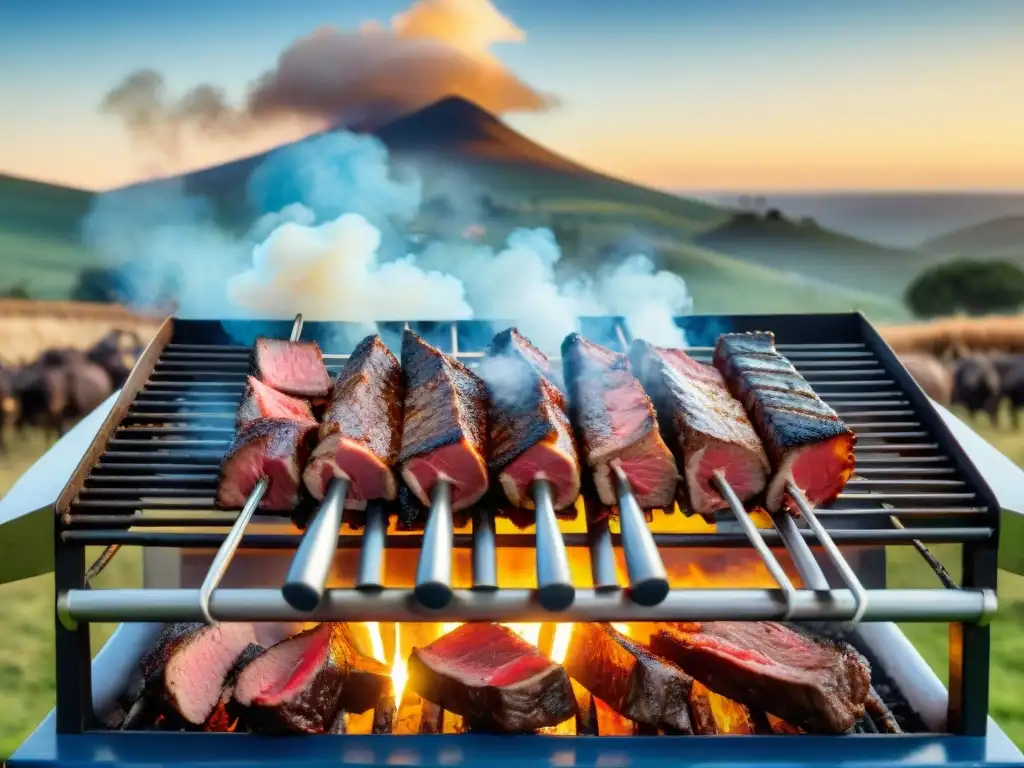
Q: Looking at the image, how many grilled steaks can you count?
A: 12